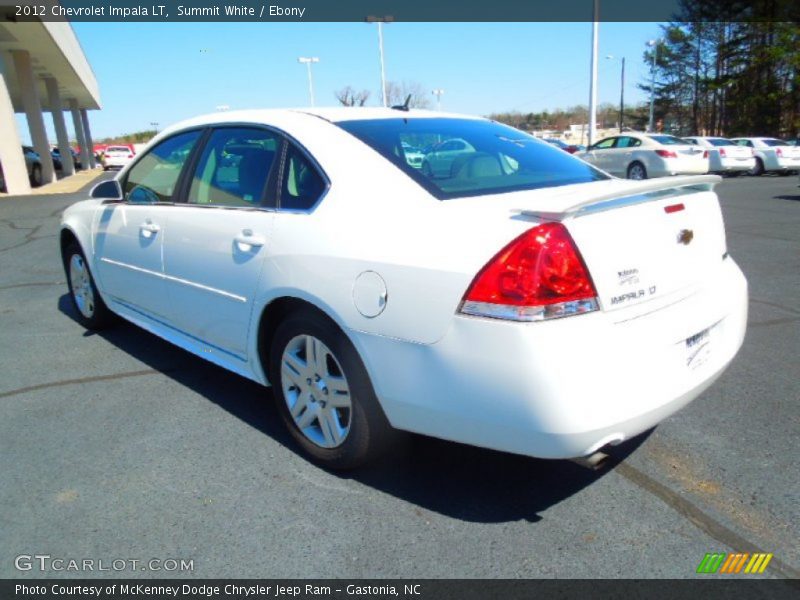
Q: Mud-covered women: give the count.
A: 0